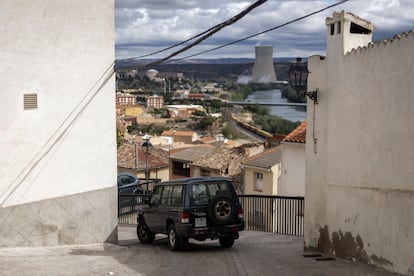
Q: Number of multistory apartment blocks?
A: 2